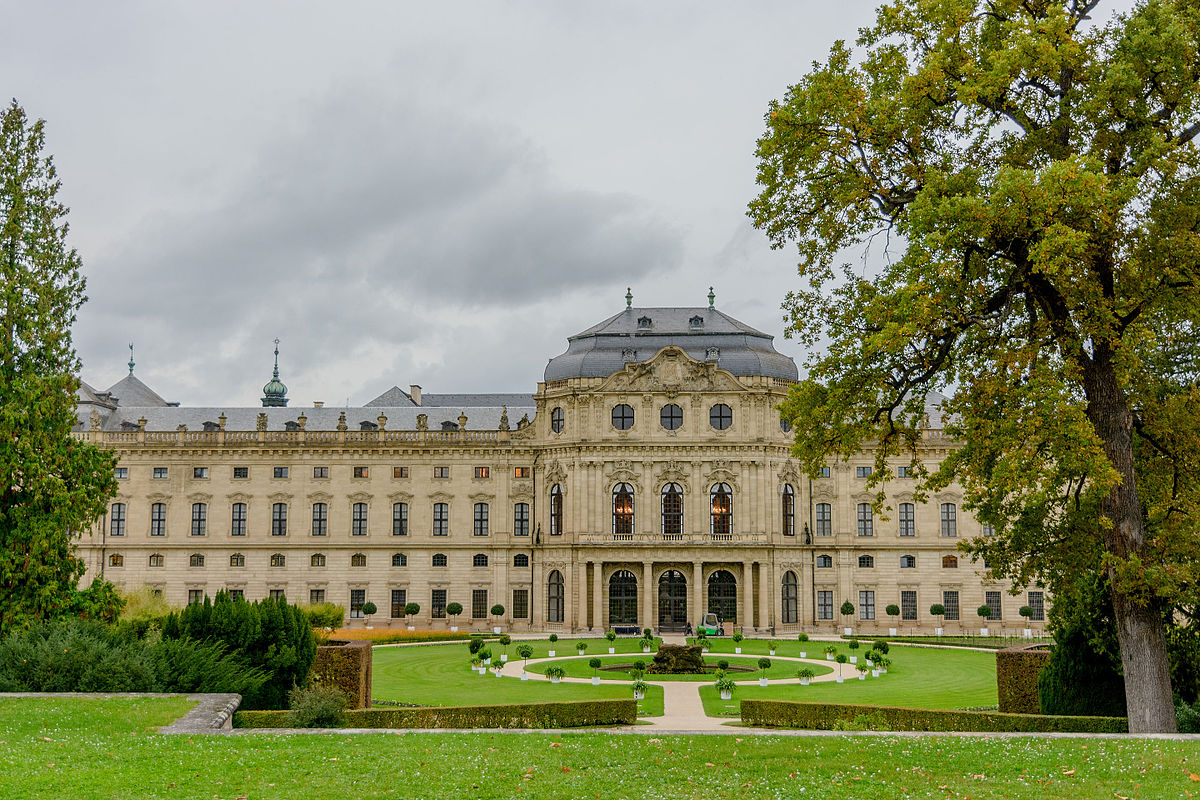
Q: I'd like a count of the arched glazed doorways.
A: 3